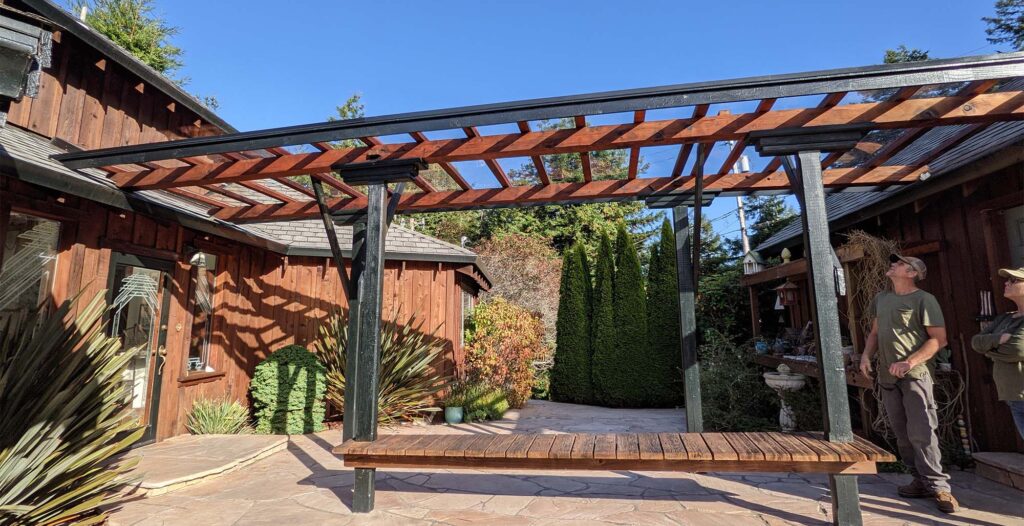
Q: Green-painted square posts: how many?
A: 4